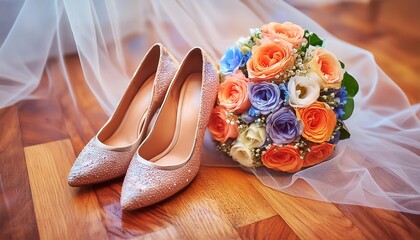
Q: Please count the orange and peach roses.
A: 8